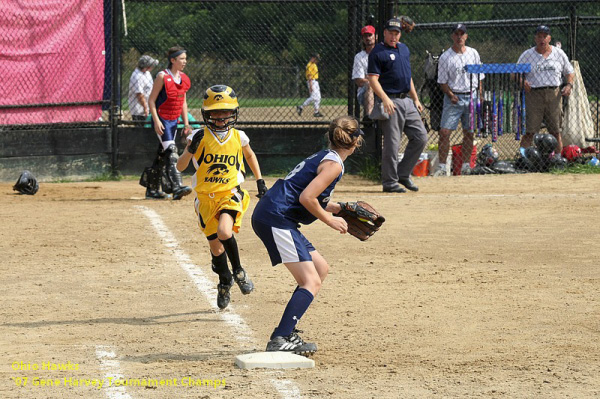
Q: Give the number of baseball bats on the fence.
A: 11